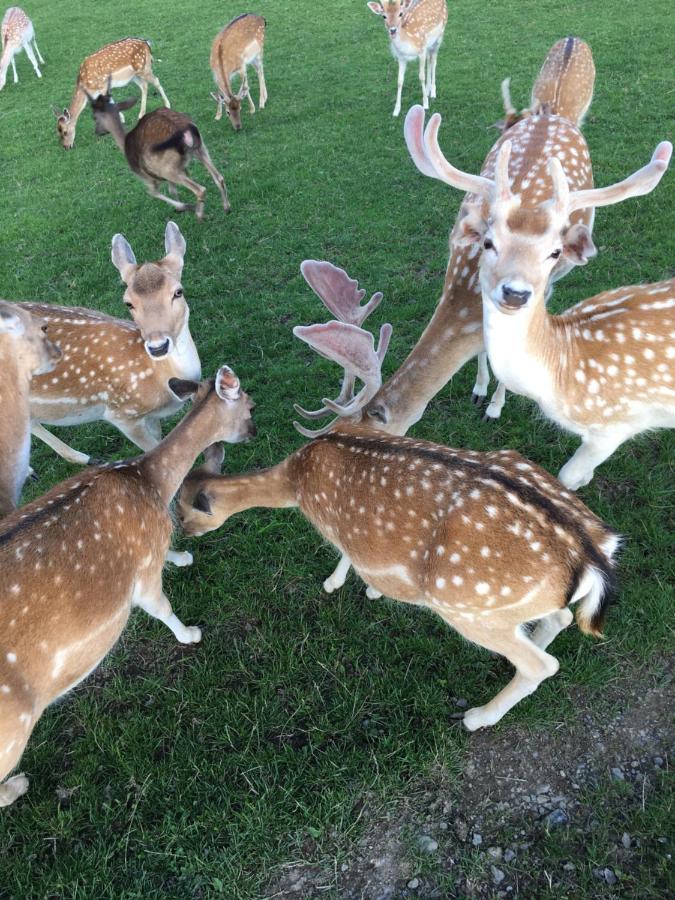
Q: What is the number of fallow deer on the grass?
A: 12